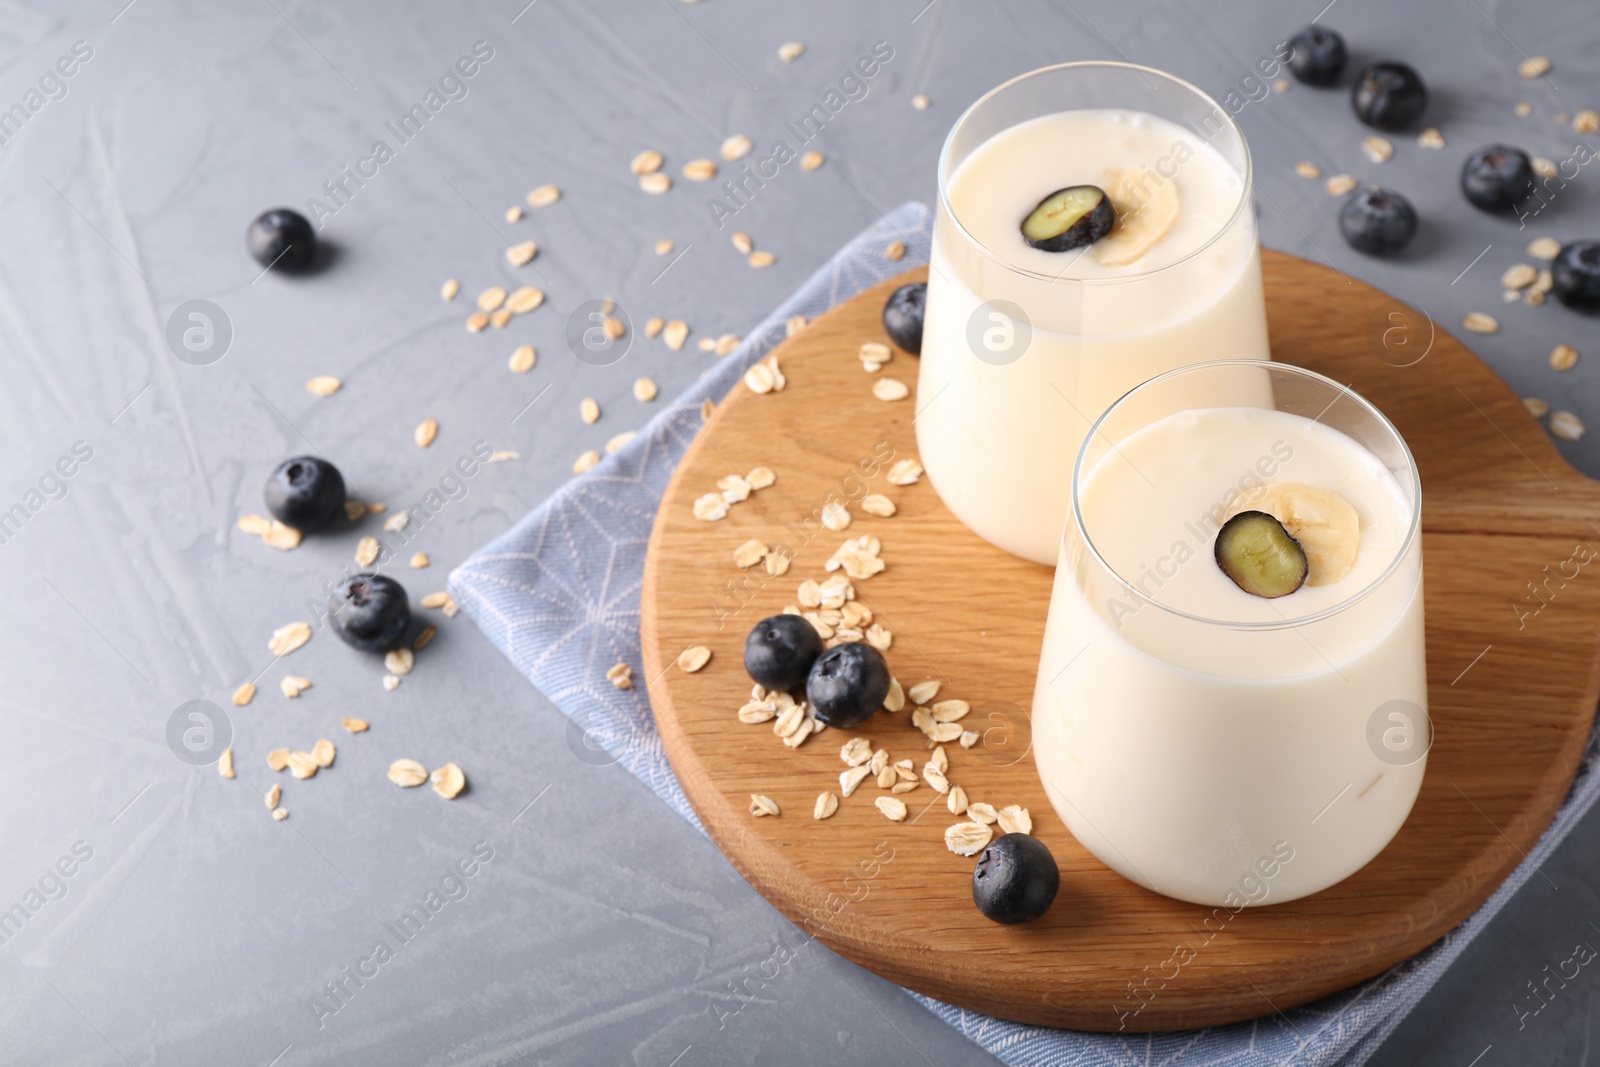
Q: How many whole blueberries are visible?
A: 12